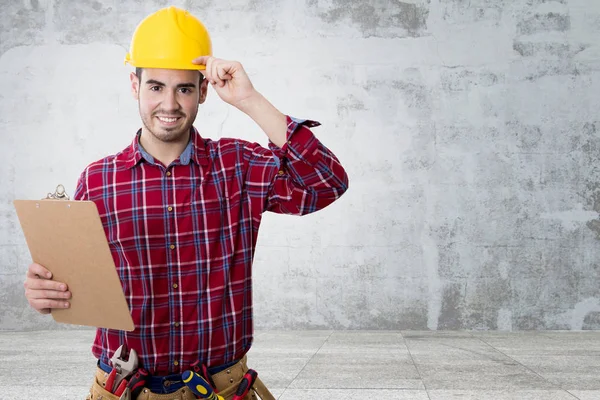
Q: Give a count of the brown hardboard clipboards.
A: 1